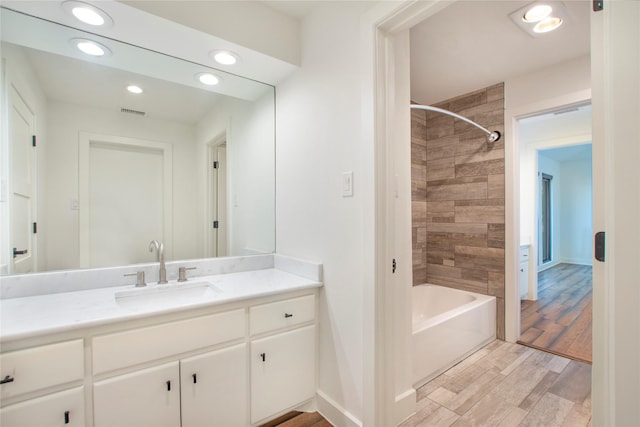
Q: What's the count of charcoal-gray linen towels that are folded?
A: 0